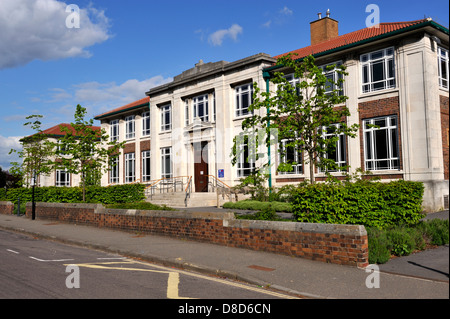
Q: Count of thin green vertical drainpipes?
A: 1